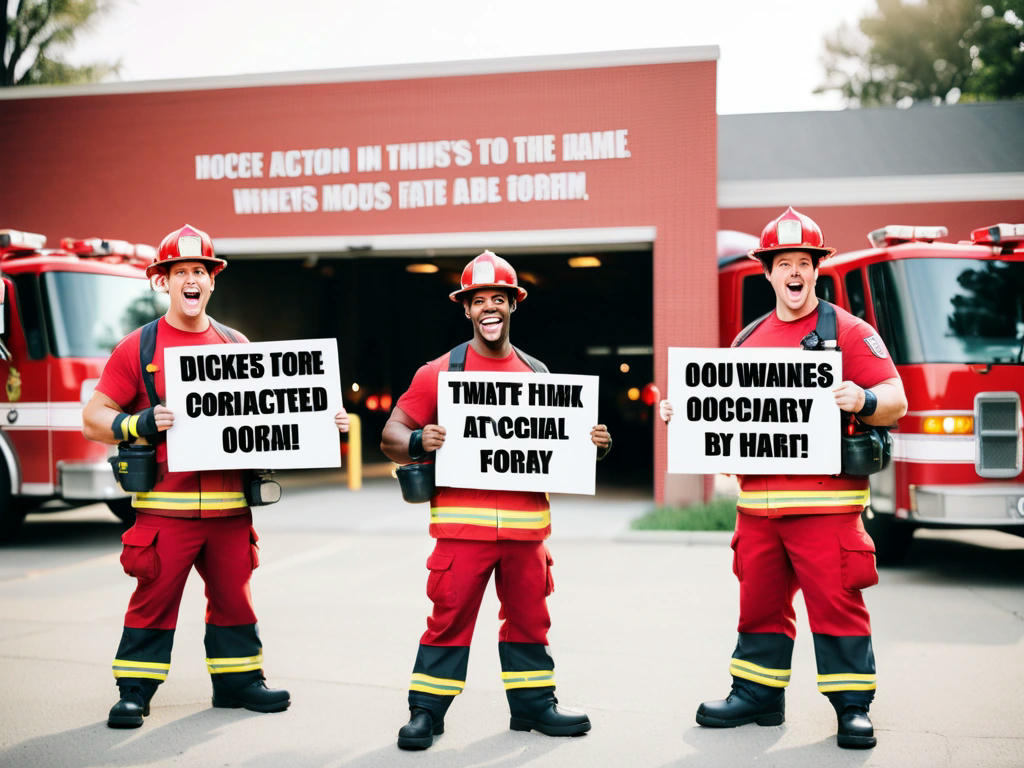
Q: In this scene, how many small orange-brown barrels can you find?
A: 0